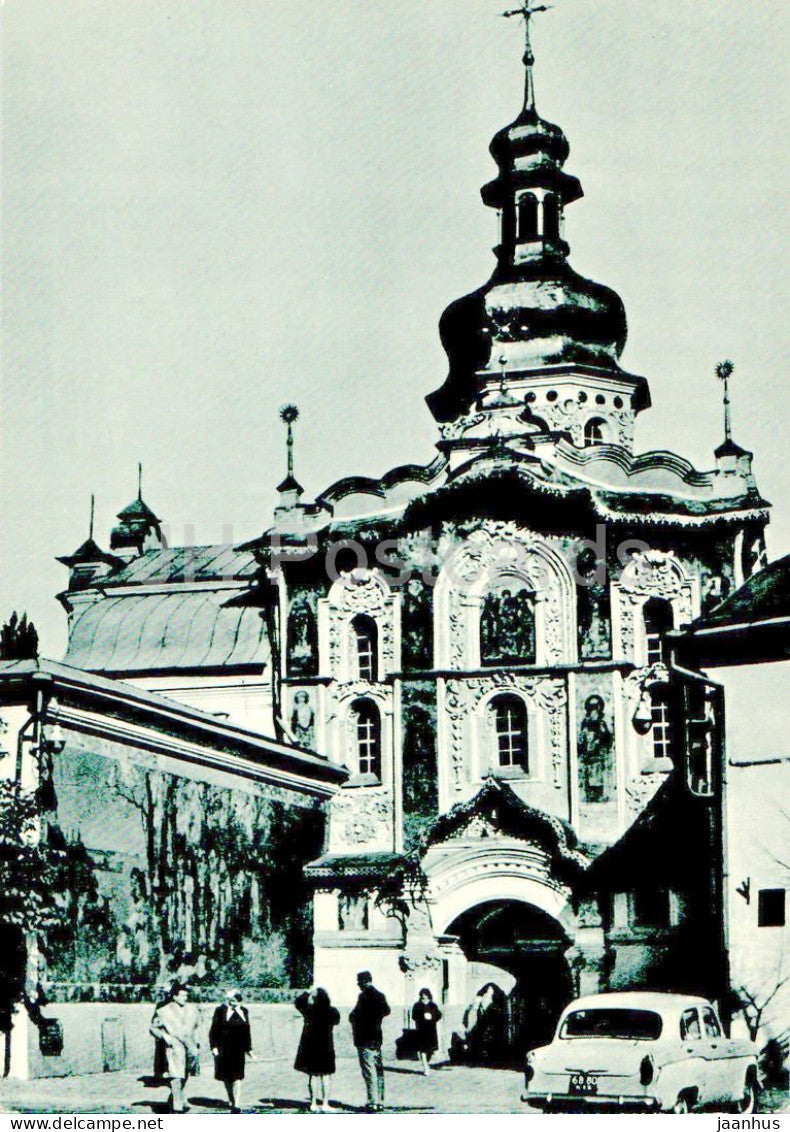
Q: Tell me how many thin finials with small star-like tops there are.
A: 2